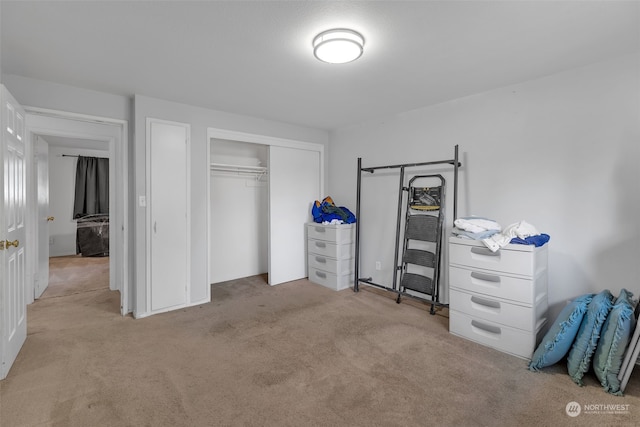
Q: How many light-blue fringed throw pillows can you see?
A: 3